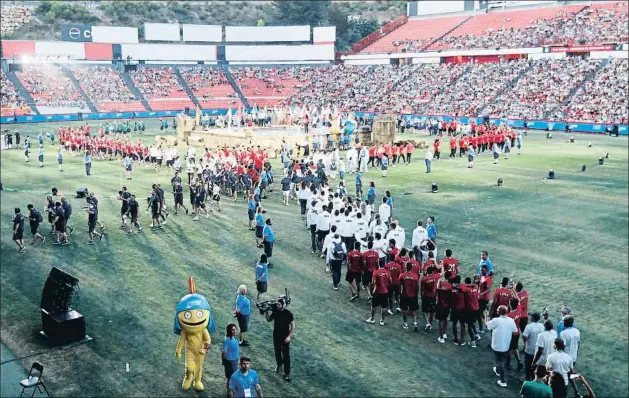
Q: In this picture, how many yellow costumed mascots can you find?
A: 1